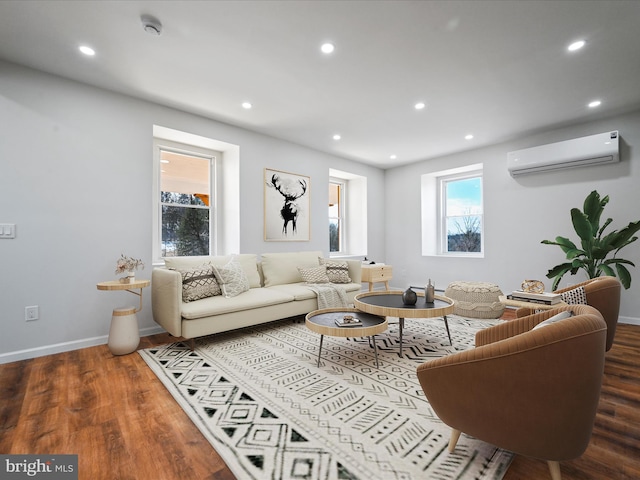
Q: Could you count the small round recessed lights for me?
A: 9